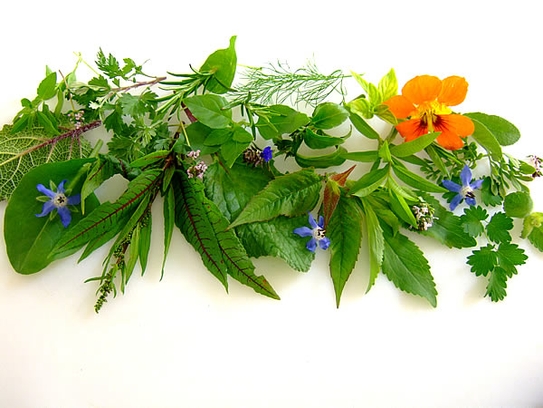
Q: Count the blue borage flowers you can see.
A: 3